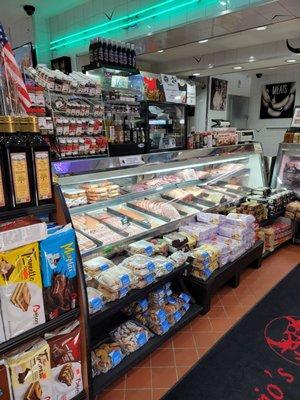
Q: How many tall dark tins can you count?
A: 3